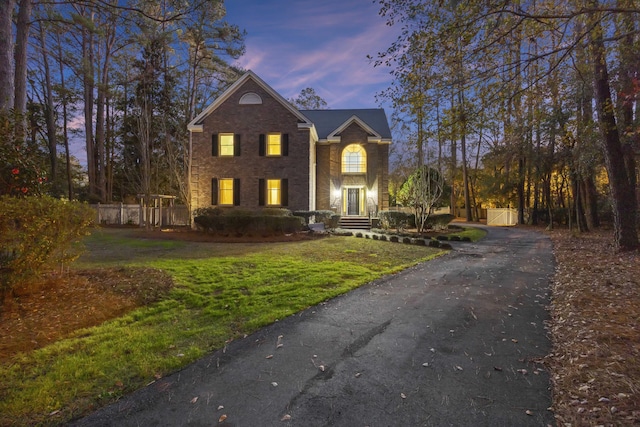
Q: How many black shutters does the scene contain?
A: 8